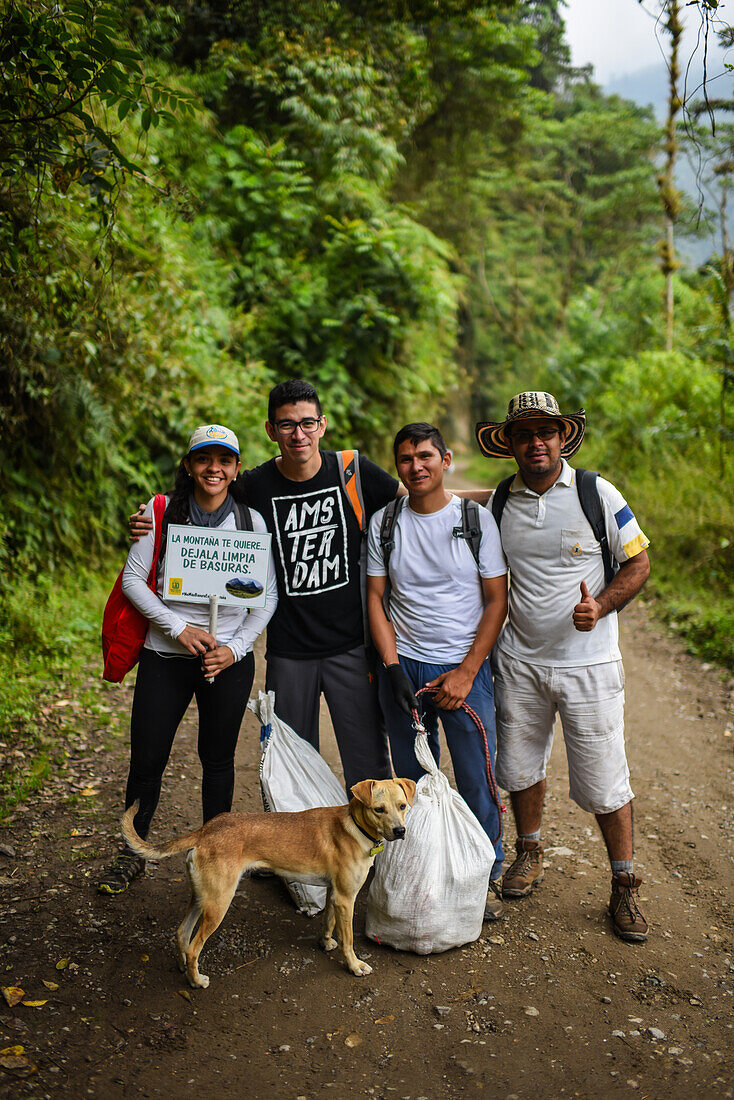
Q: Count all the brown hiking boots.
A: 2